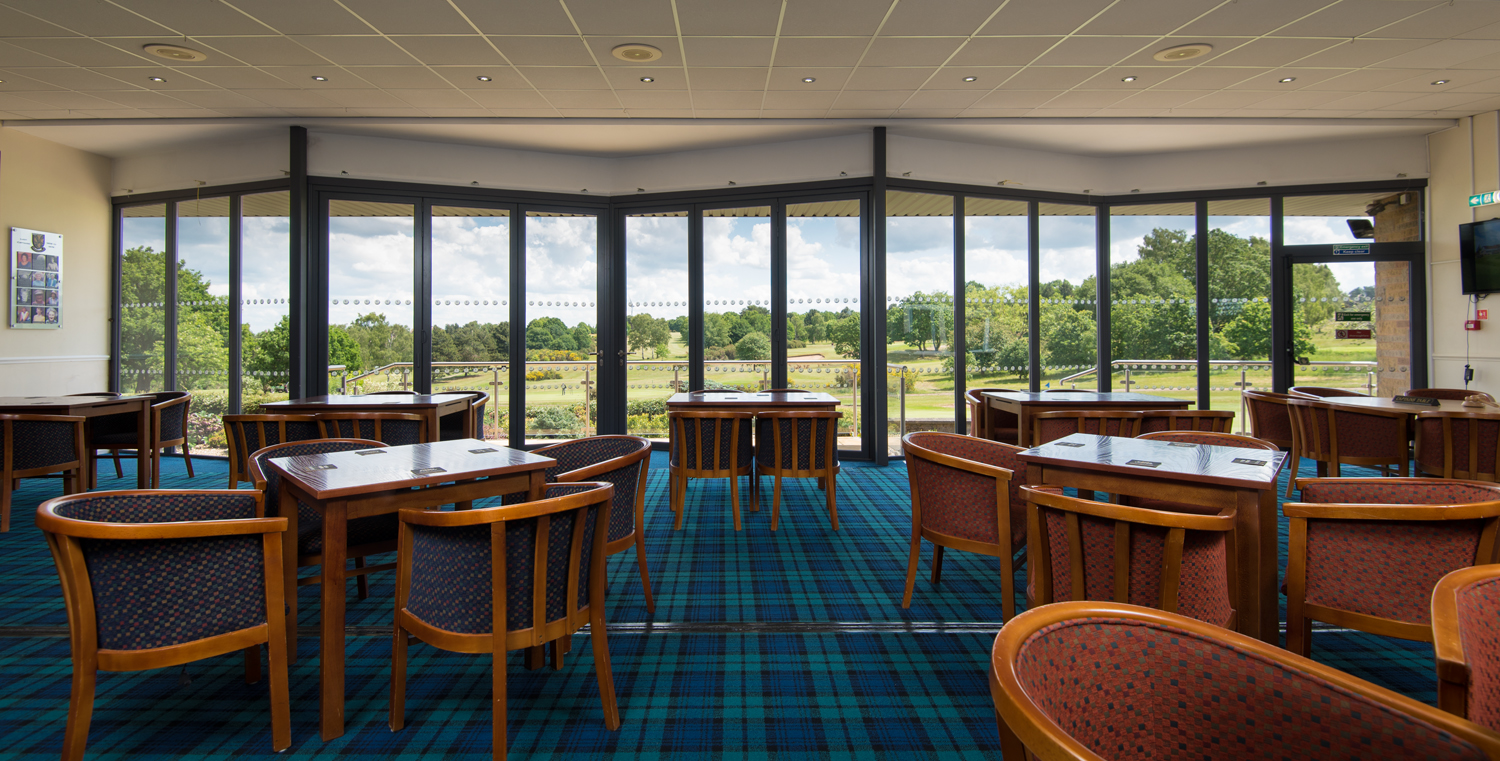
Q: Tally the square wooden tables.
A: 6